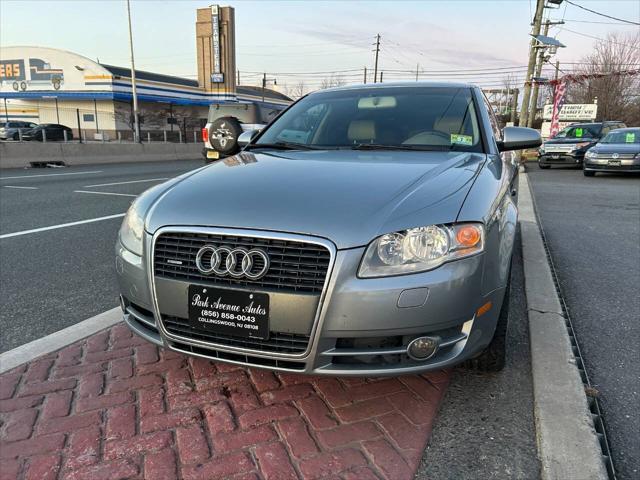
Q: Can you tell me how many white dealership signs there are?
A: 1